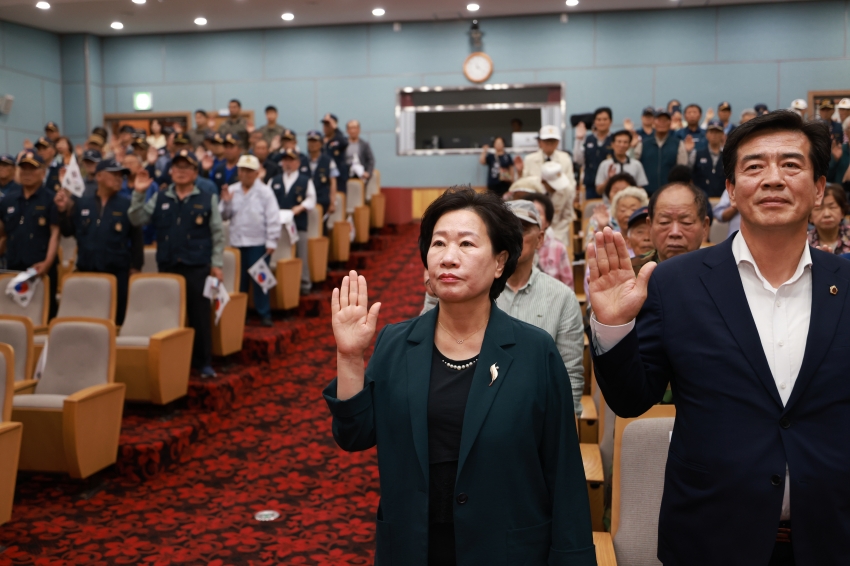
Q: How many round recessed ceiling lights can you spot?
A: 8